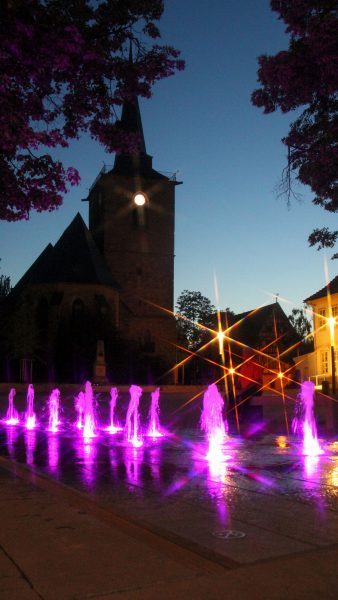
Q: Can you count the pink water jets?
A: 10